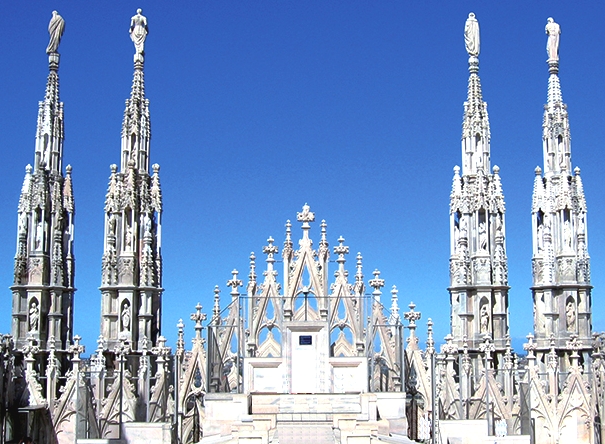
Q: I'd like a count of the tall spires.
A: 4